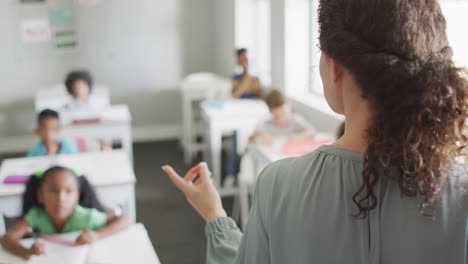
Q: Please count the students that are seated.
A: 5